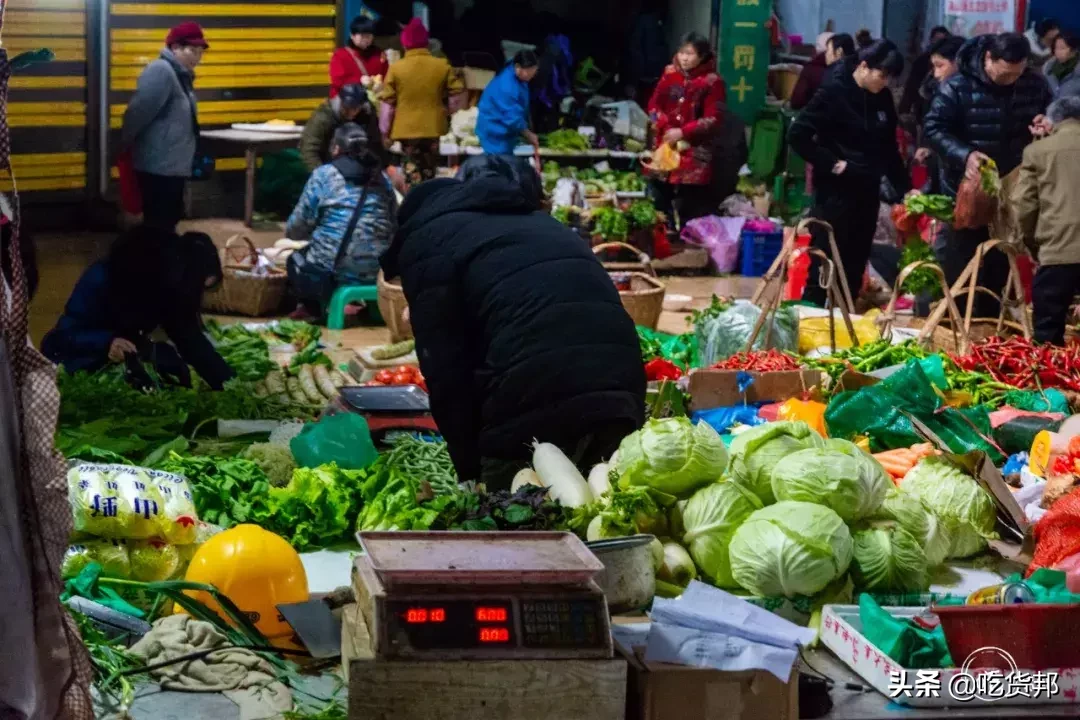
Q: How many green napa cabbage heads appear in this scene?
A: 8